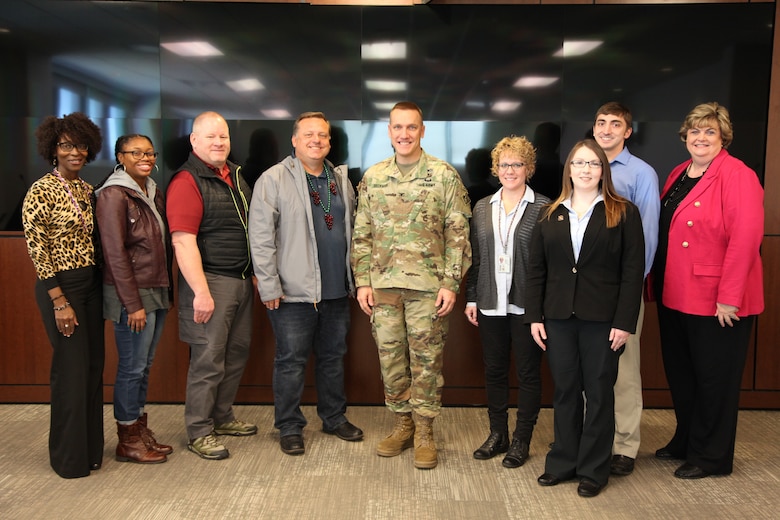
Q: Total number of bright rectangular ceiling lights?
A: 9